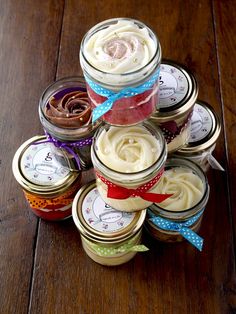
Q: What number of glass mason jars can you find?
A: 8